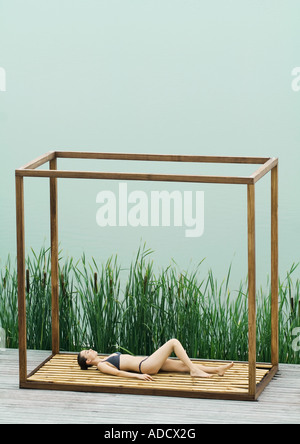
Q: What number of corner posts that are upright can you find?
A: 4